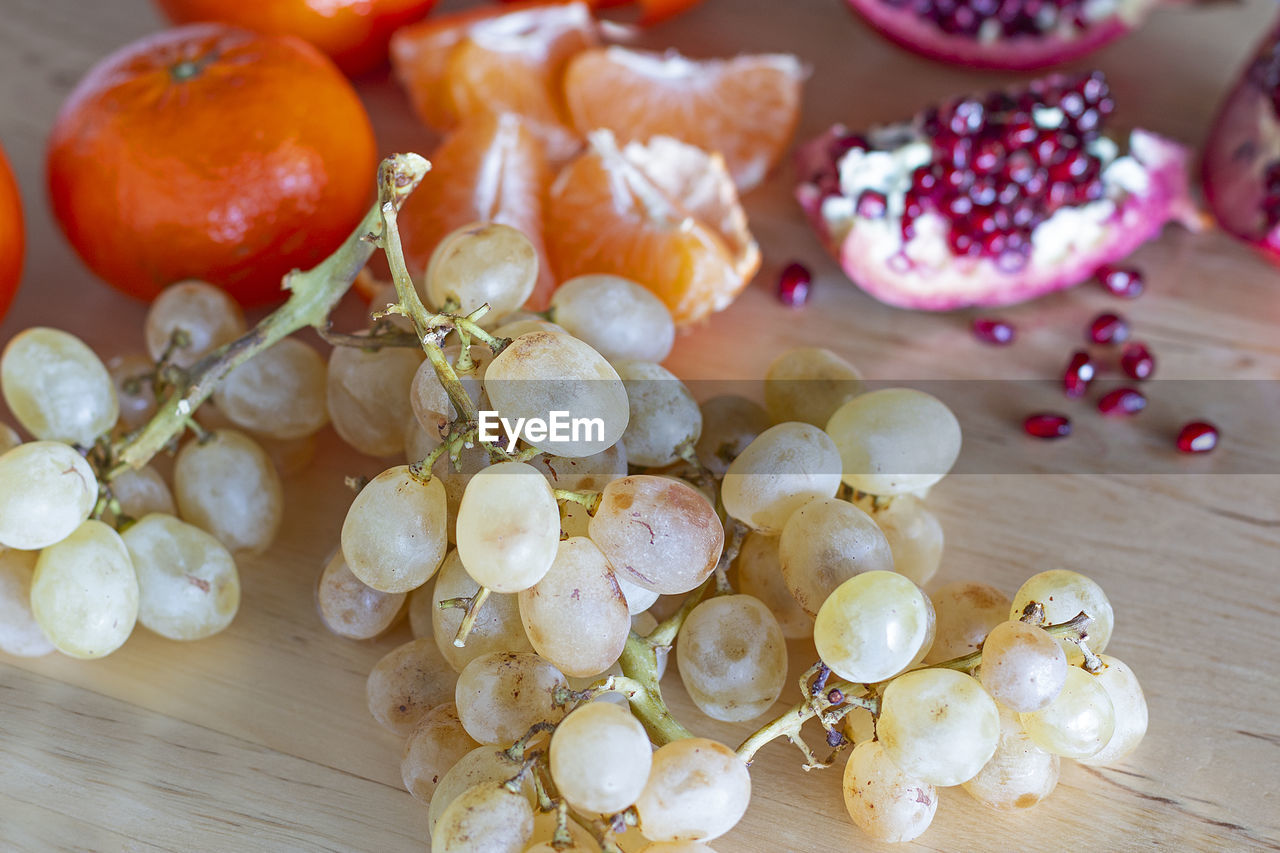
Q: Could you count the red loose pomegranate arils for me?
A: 9